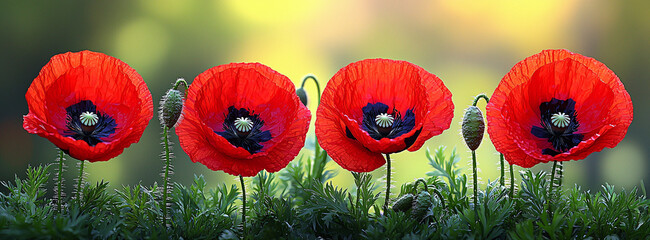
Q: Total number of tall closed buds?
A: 3